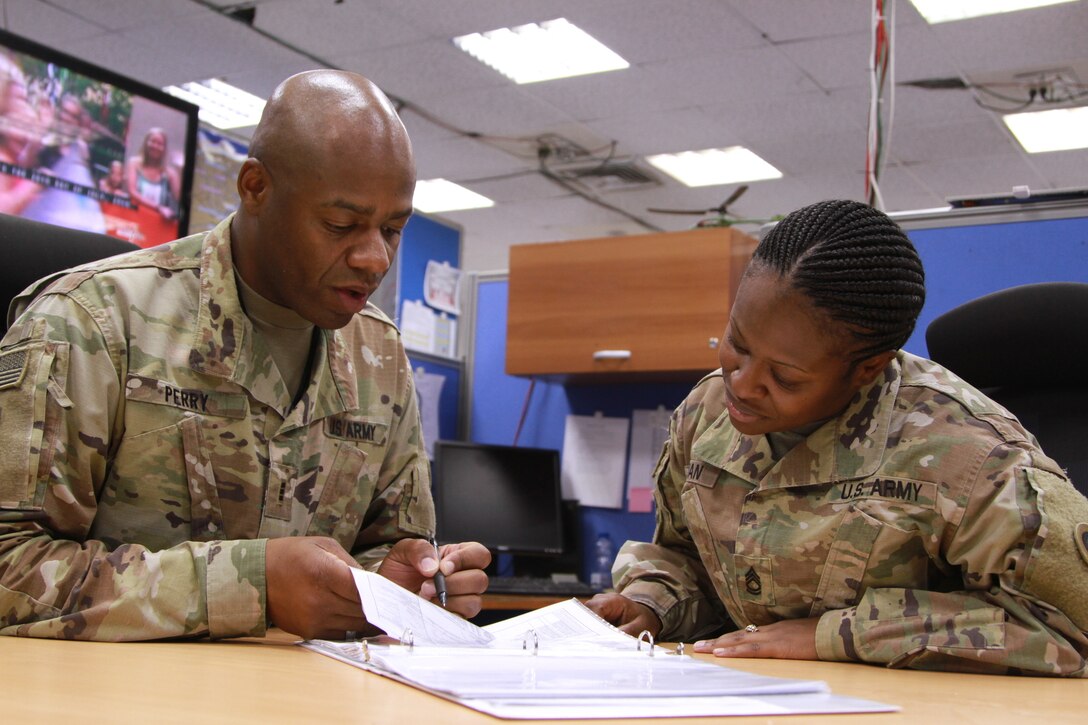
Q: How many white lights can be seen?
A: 6